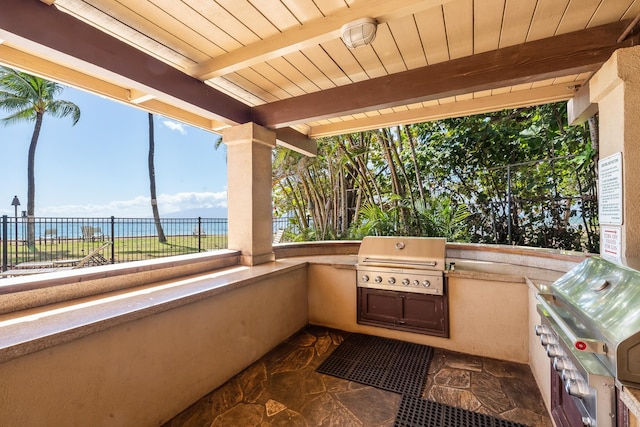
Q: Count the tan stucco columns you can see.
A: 2